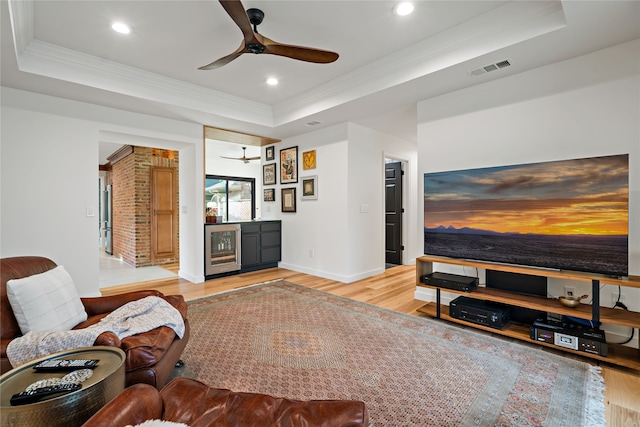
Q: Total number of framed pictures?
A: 7